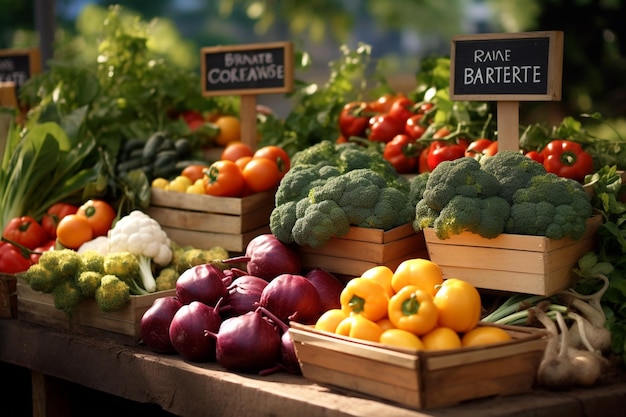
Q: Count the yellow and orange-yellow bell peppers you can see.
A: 11